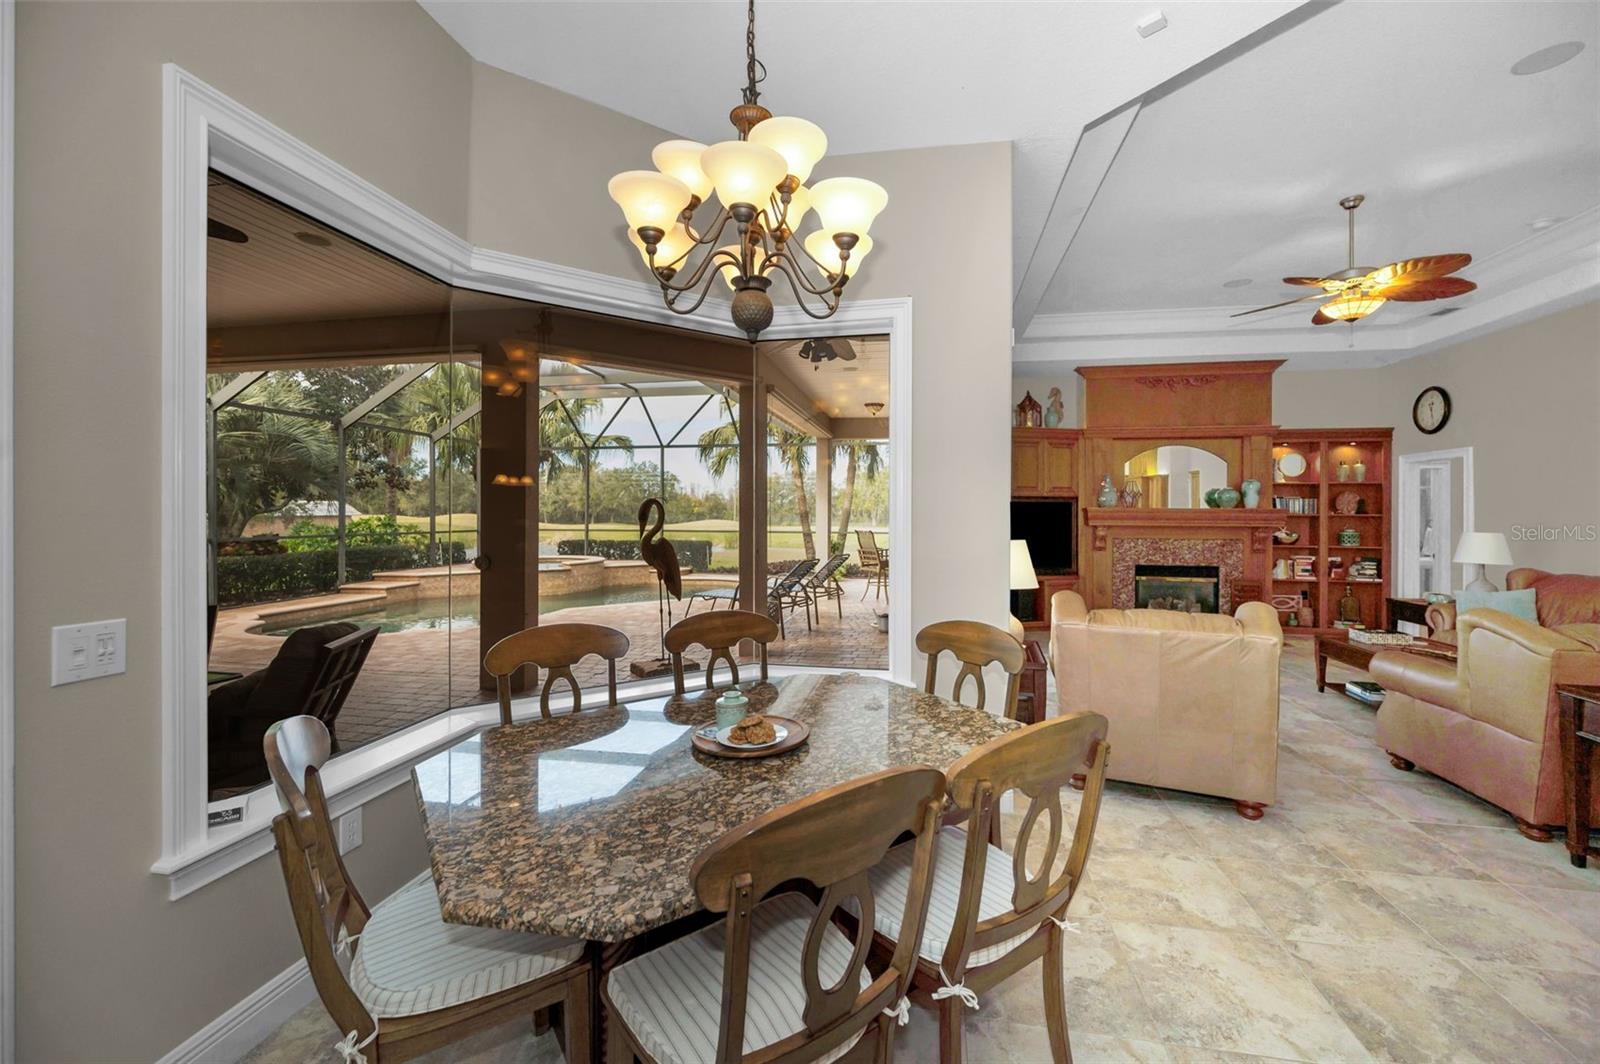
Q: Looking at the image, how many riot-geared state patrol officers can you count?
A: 0